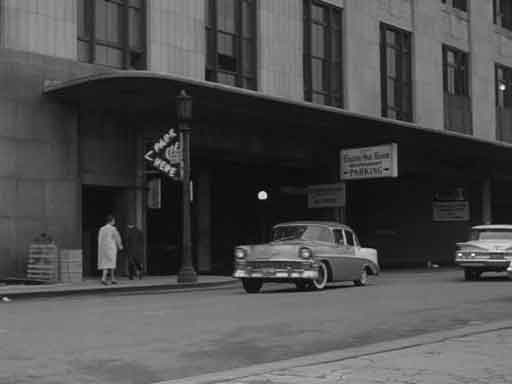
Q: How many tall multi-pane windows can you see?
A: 6